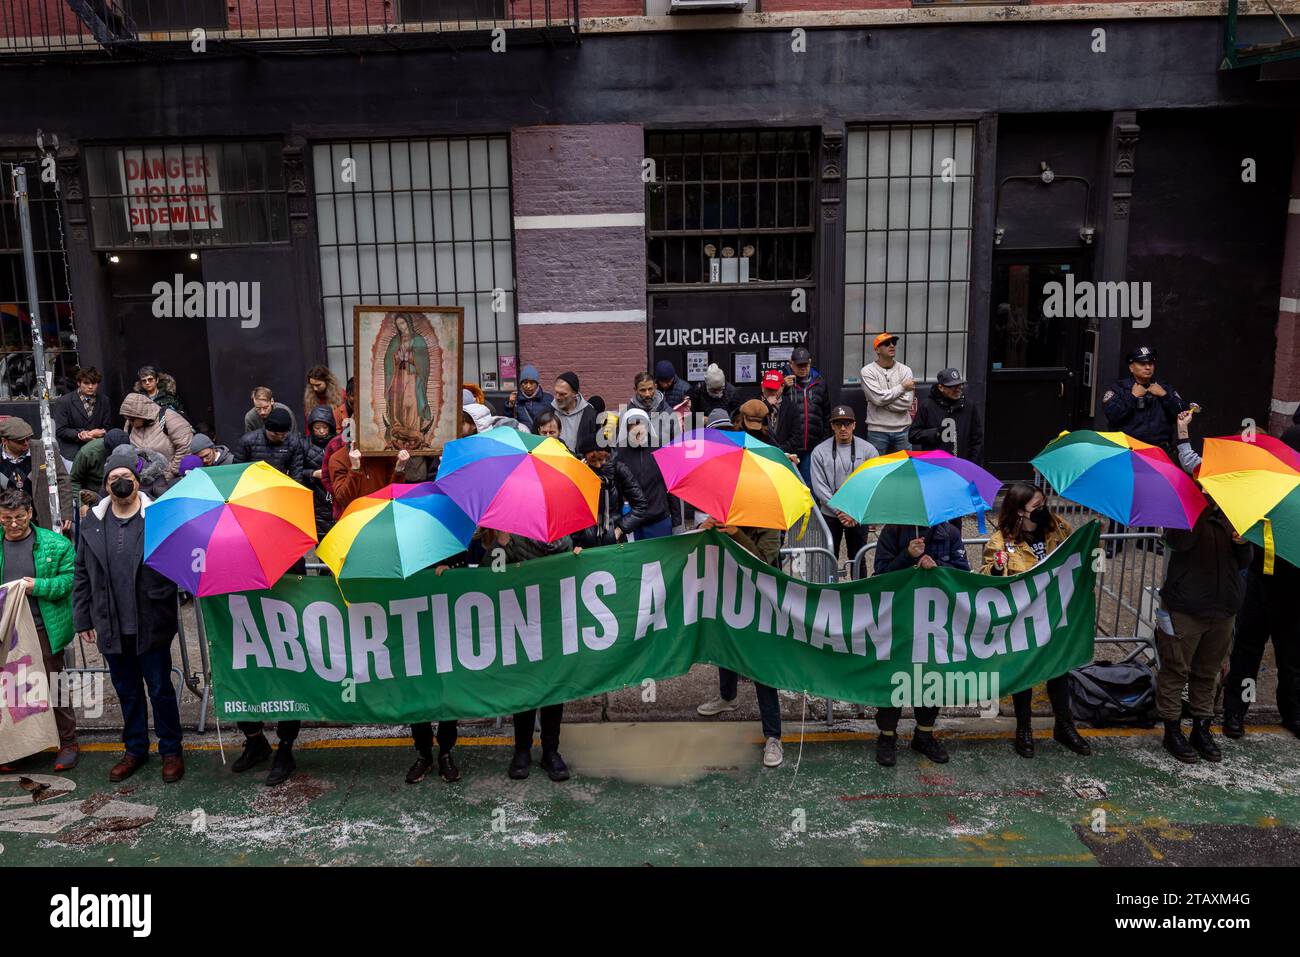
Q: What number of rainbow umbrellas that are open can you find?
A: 7